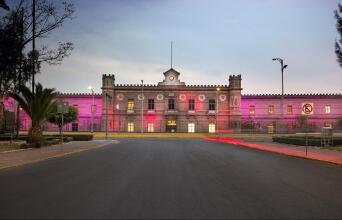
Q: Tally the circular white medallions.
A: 6